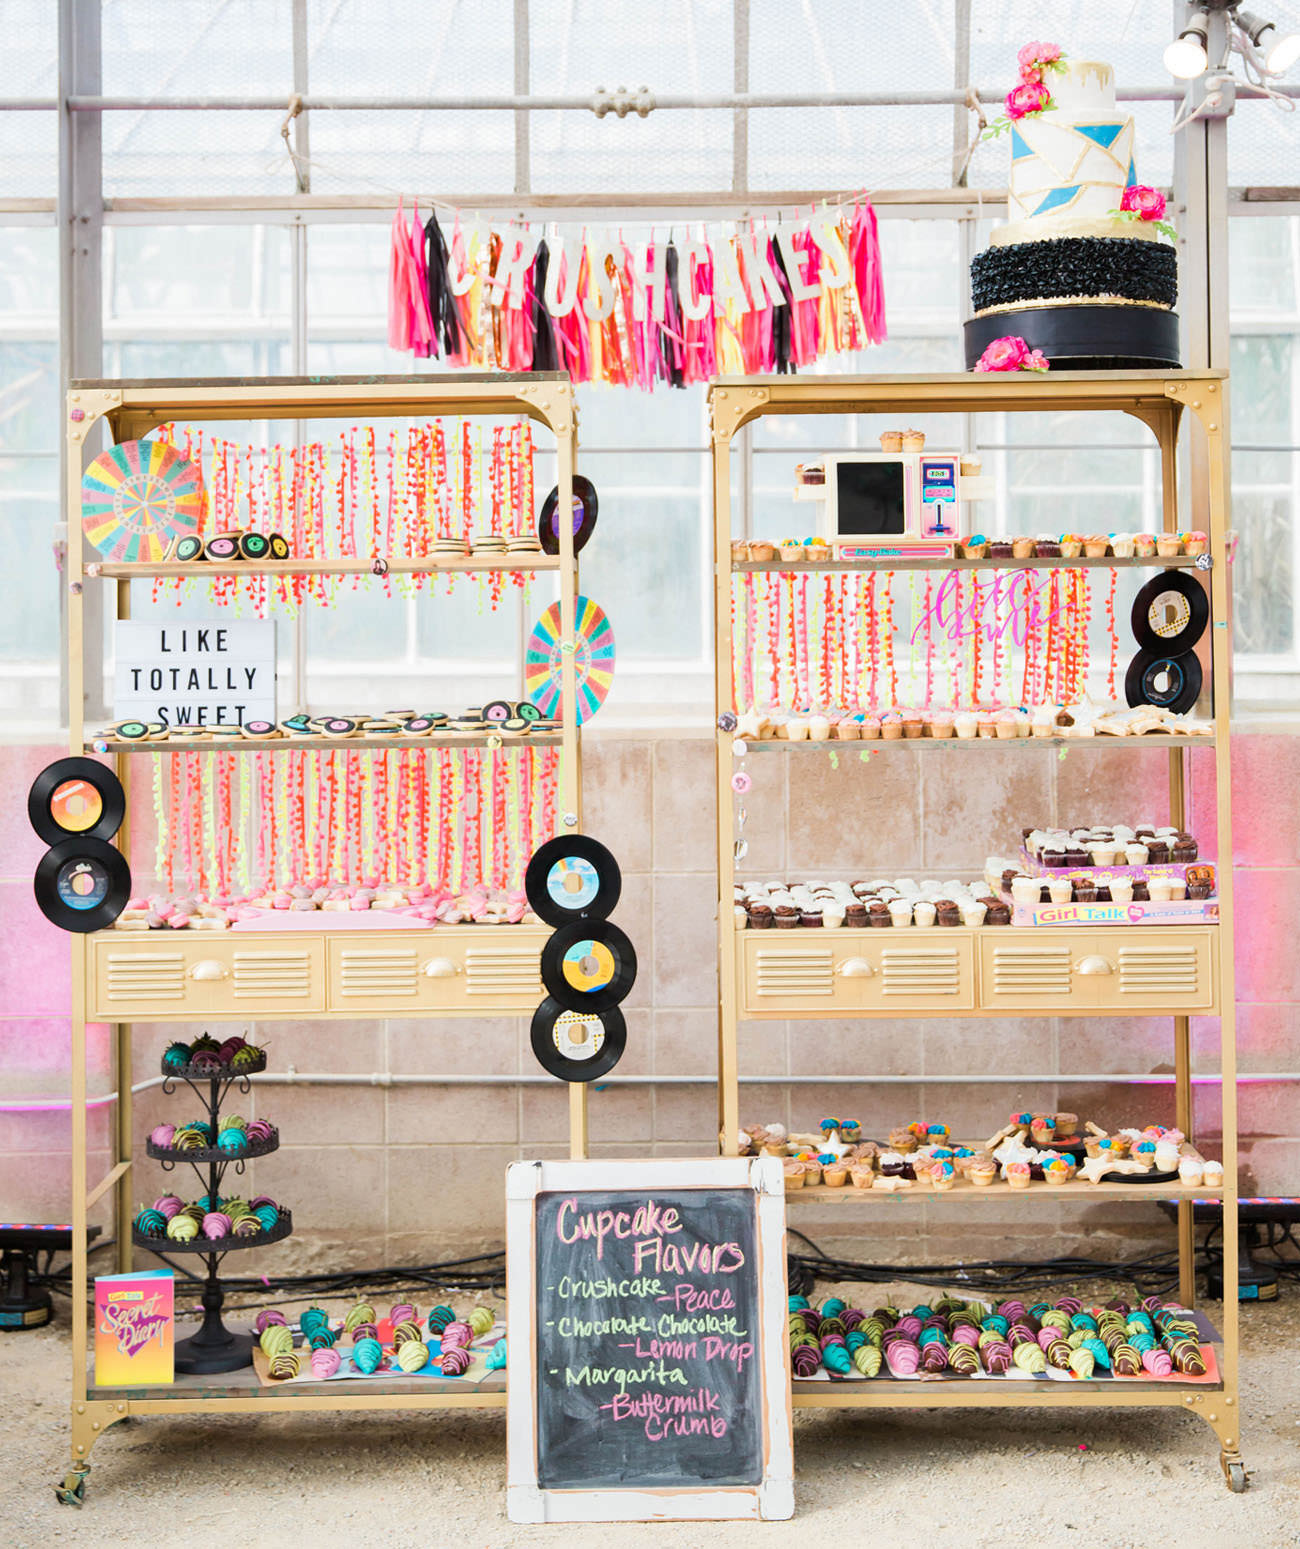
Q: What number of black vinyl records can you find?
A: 8